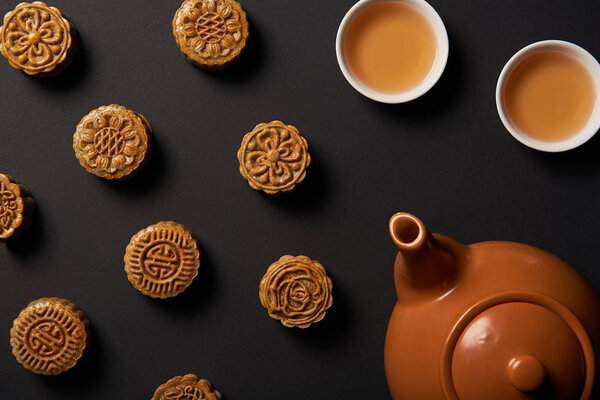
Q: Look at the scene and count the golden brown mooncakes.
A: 9